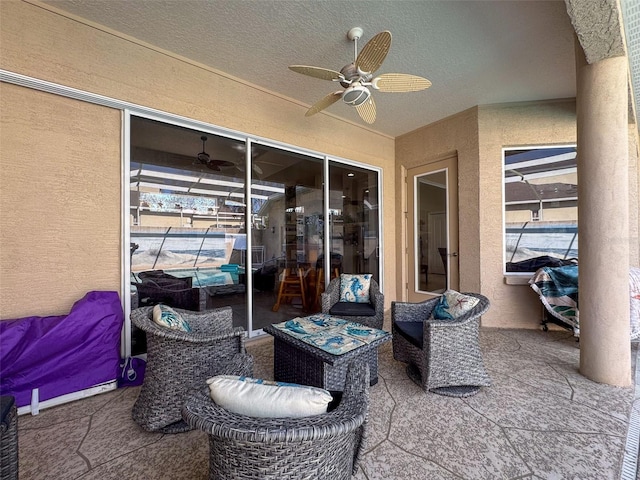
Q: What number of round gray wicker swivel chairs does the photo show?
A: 4